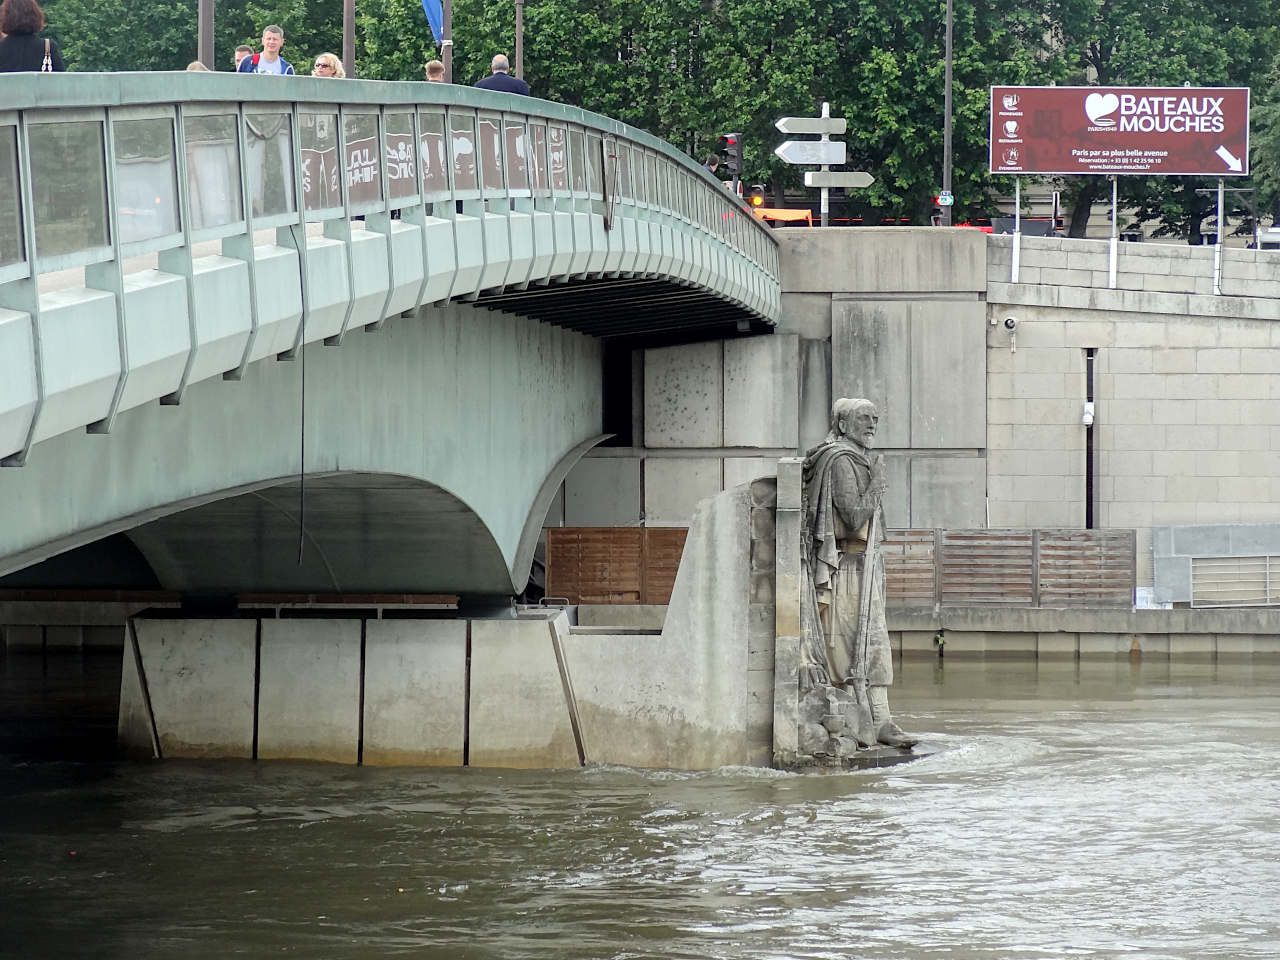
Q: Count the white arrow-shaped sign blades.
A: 3